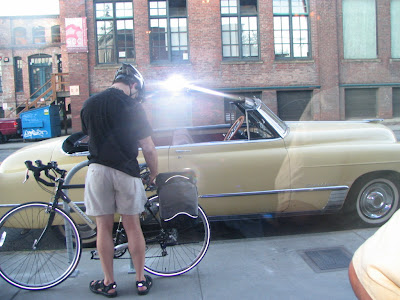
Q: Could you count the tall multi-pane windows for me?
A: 4